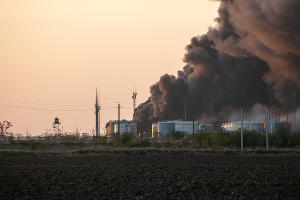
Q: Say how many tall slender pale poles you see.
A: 2